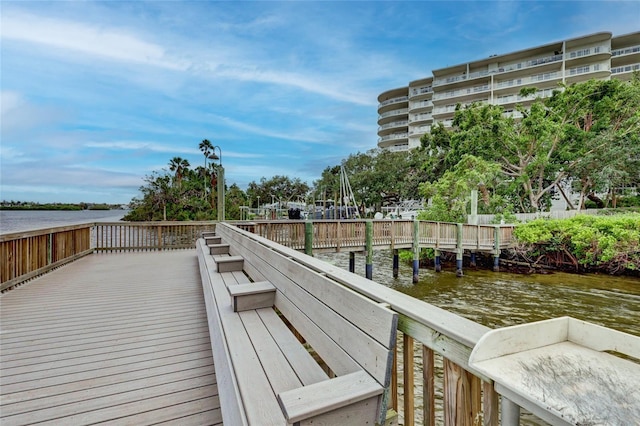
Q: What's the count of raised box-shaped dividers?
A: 6